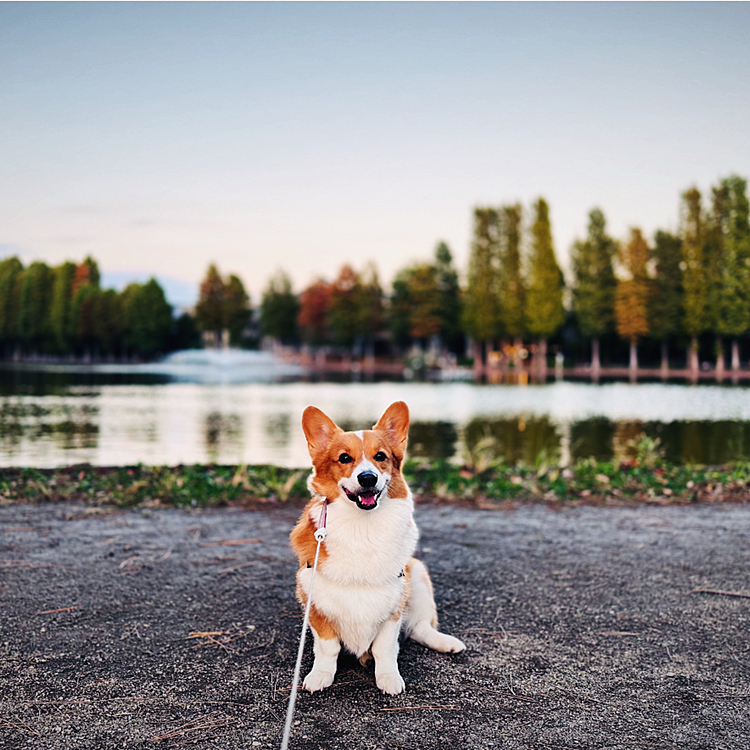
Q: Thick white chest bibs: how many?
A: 1